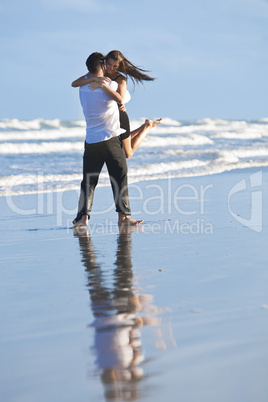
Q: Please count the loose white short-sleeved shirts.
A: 1